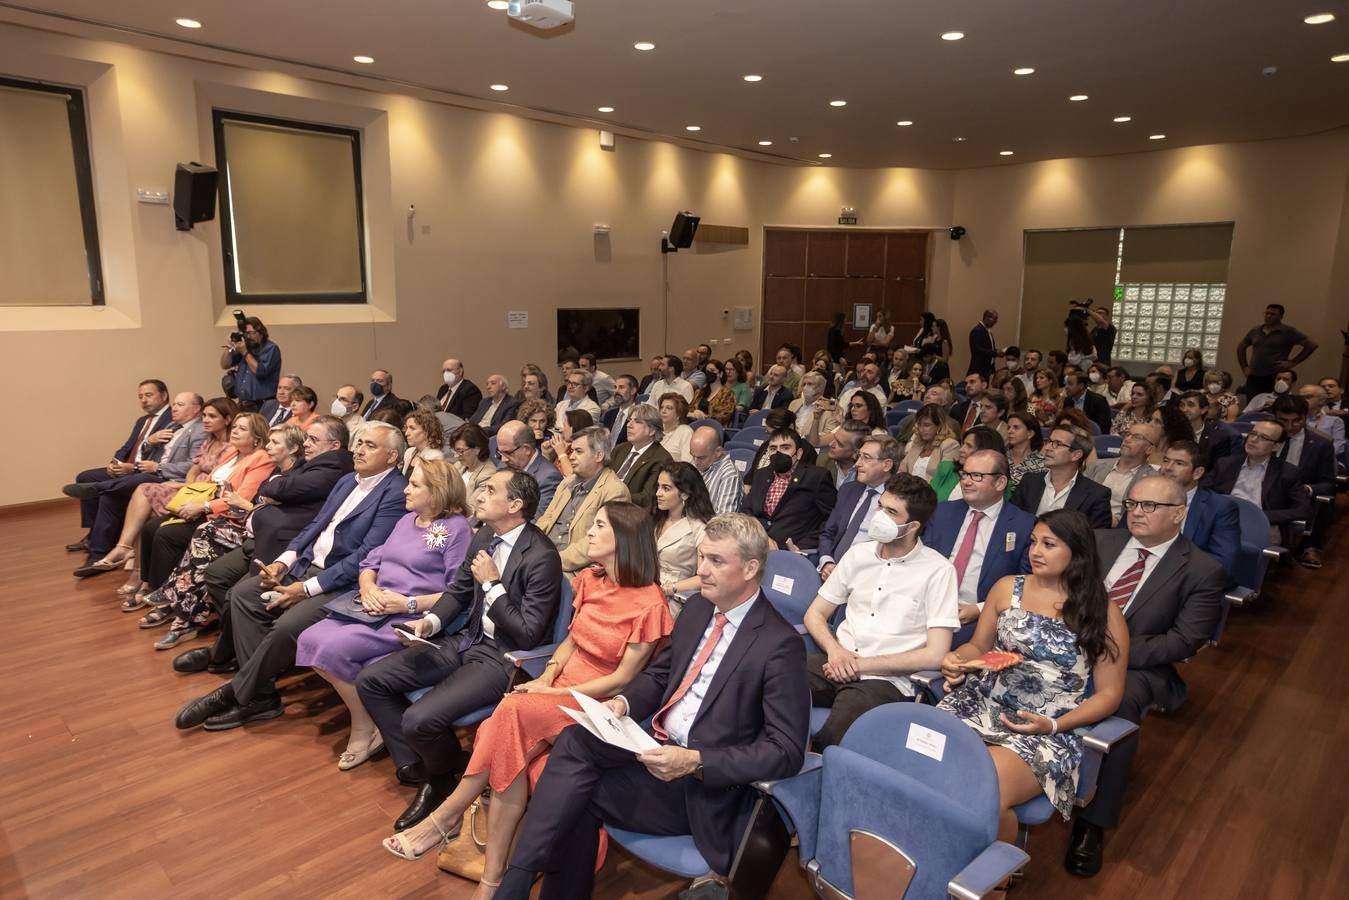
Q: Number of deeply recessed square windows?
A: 2